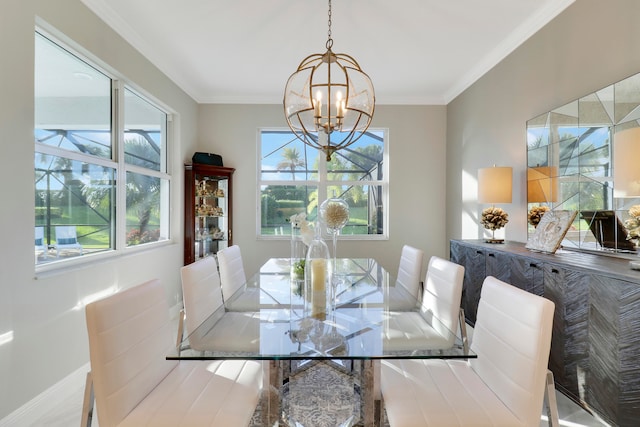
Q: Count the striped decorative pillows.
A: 2